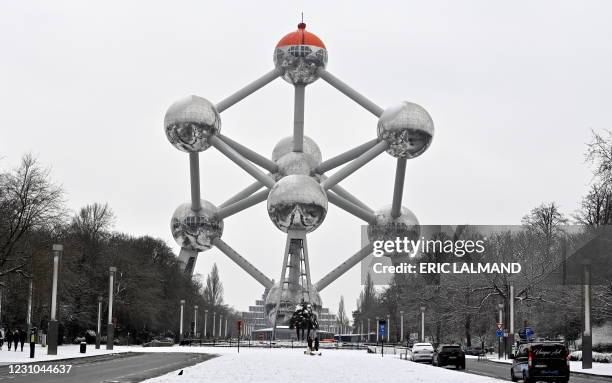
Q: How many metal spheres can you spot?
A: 9